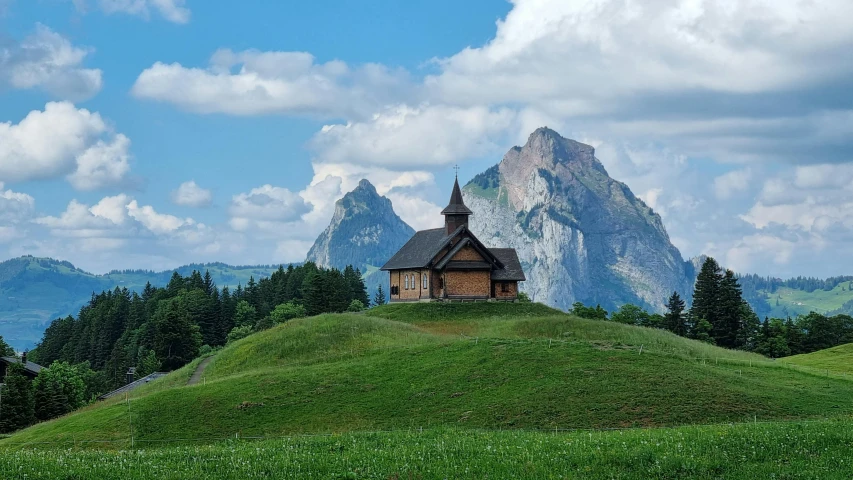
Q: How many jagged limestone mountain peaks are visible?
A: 2